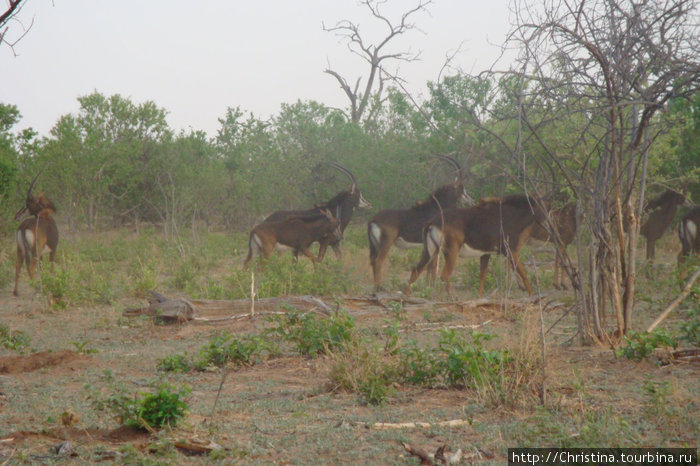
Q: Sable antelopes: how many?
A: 8